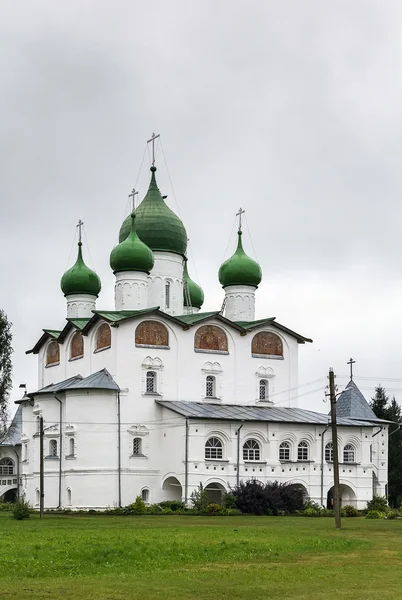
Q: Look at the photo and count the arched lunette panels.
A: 6